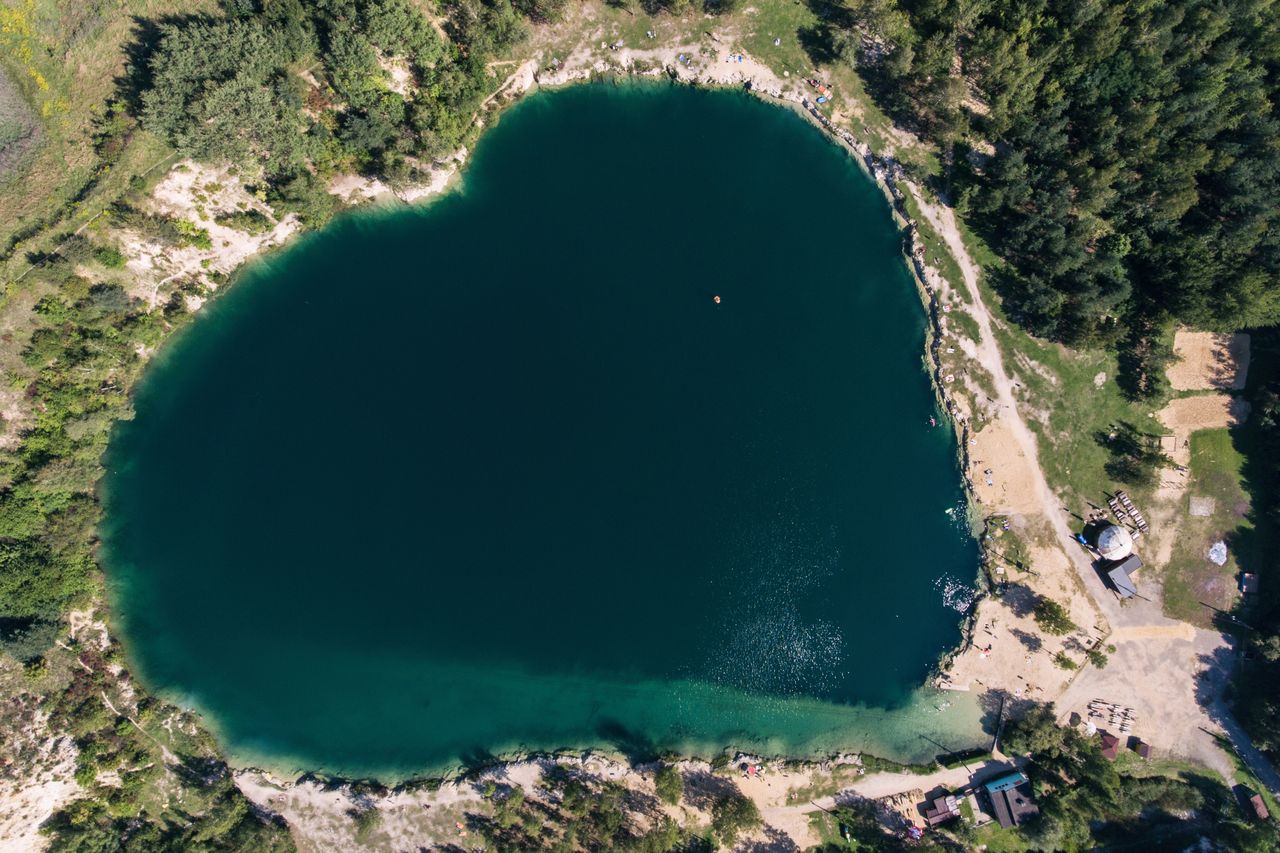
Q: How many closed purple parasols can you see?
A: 0